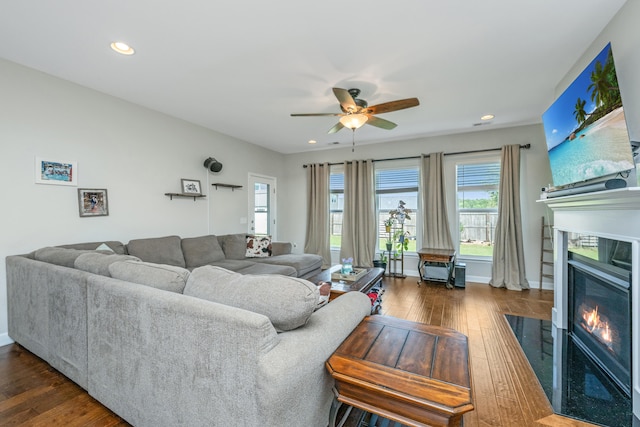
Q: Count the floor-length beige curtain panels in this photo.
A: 4